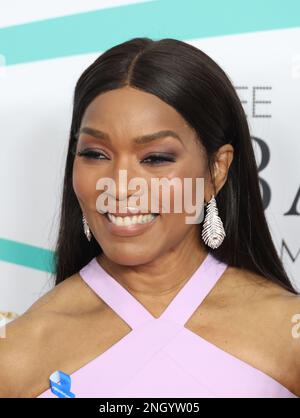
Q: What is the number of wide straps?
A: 2